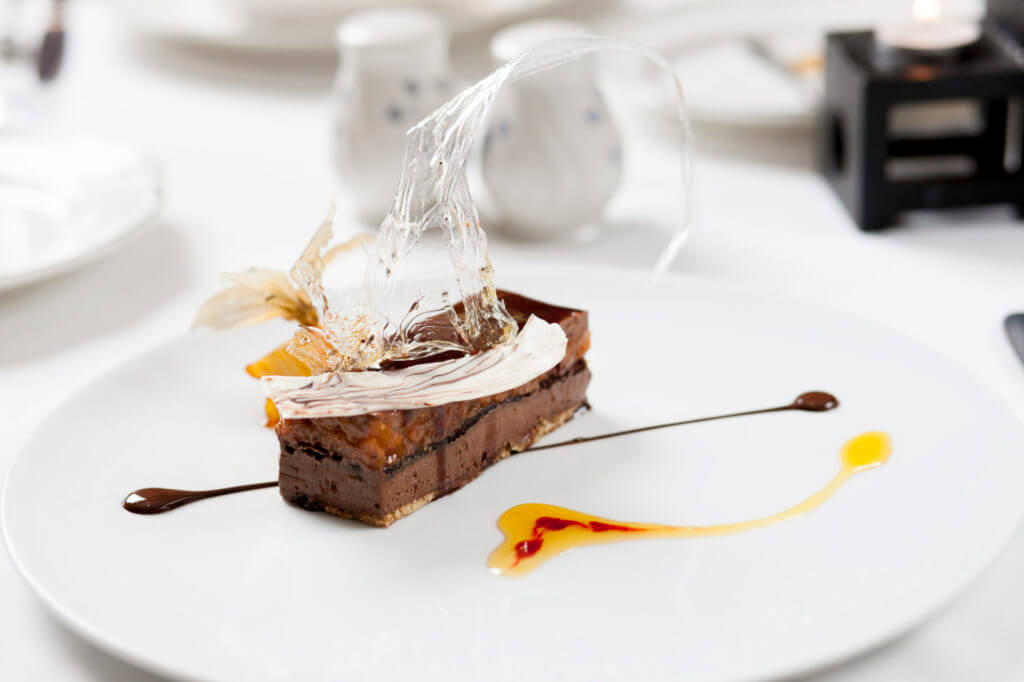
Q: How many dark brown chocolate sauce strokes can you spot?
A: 2